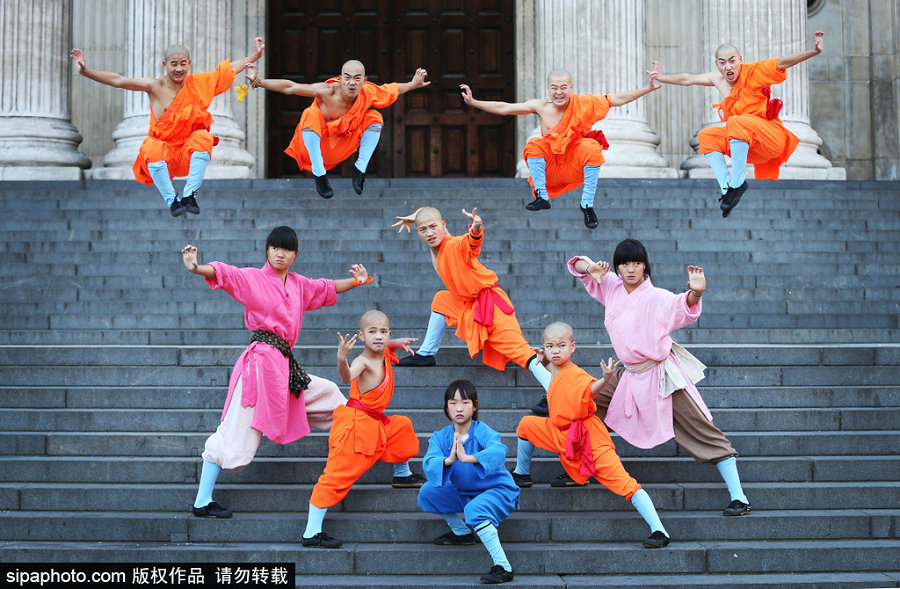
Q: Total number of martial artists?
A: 10